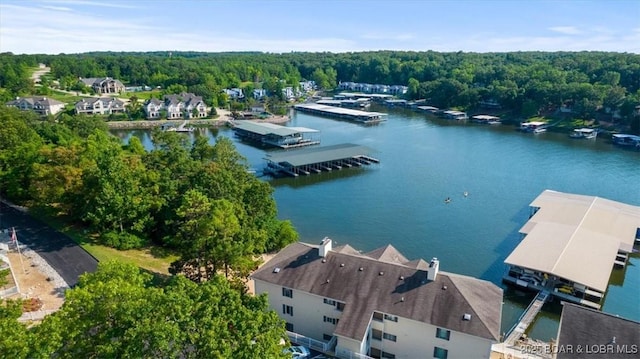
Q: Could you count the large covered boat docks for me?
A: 4